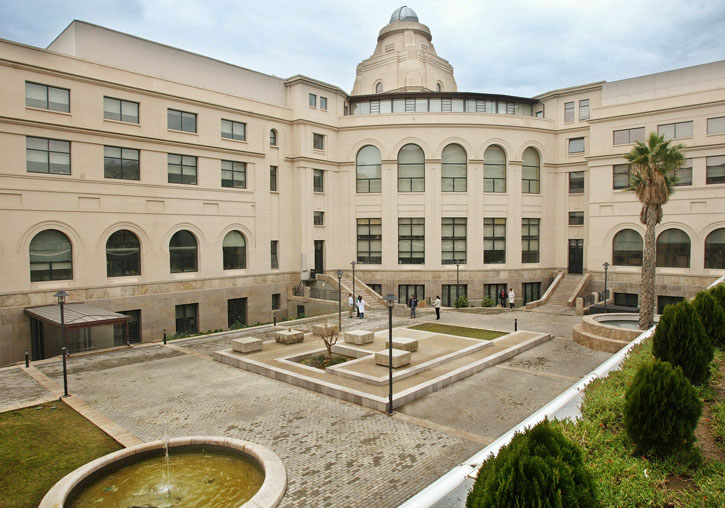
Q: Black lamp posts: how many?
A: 6